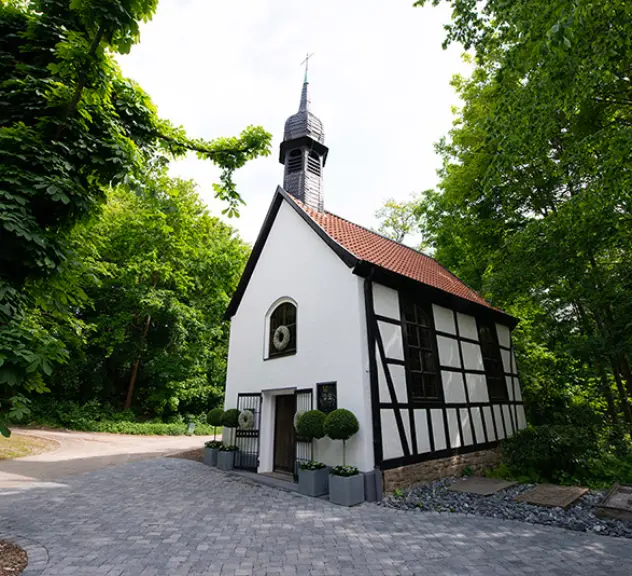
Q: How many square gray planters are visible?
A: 4